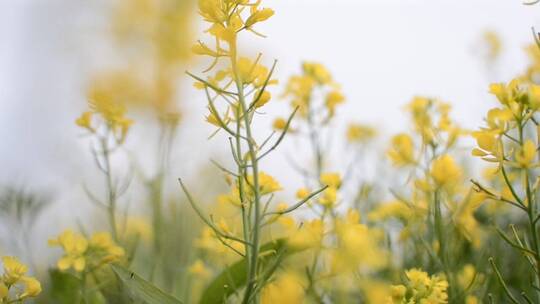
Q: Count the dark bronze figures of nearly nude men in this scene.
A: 0